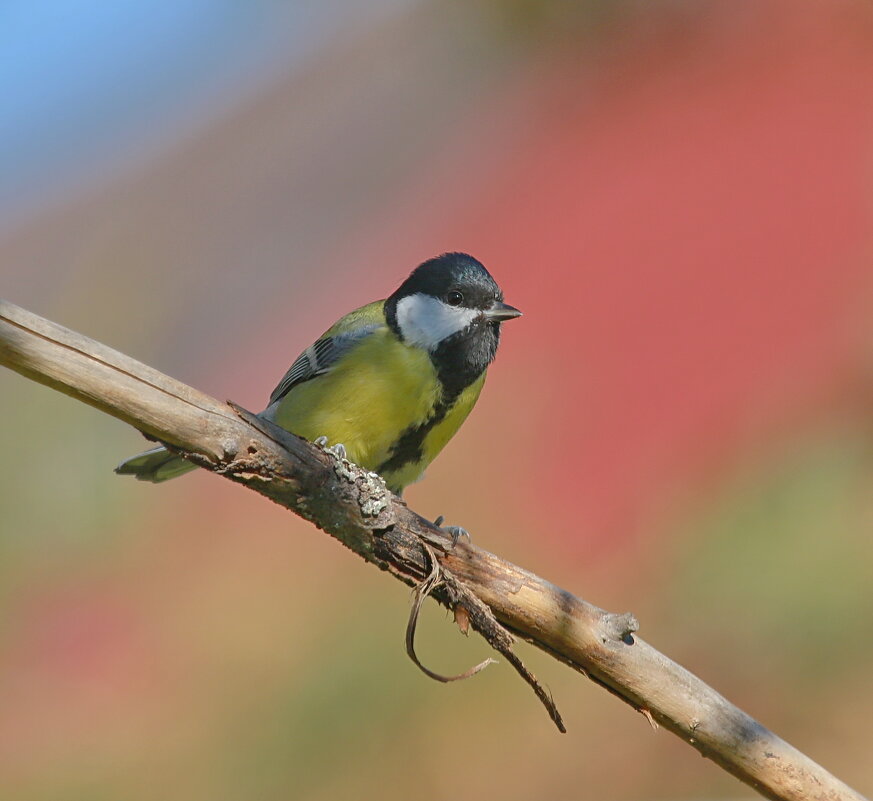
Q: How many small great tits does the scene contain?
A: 1